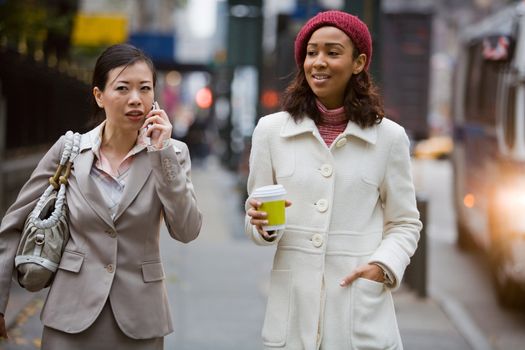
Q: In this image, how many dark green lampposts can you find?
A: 2